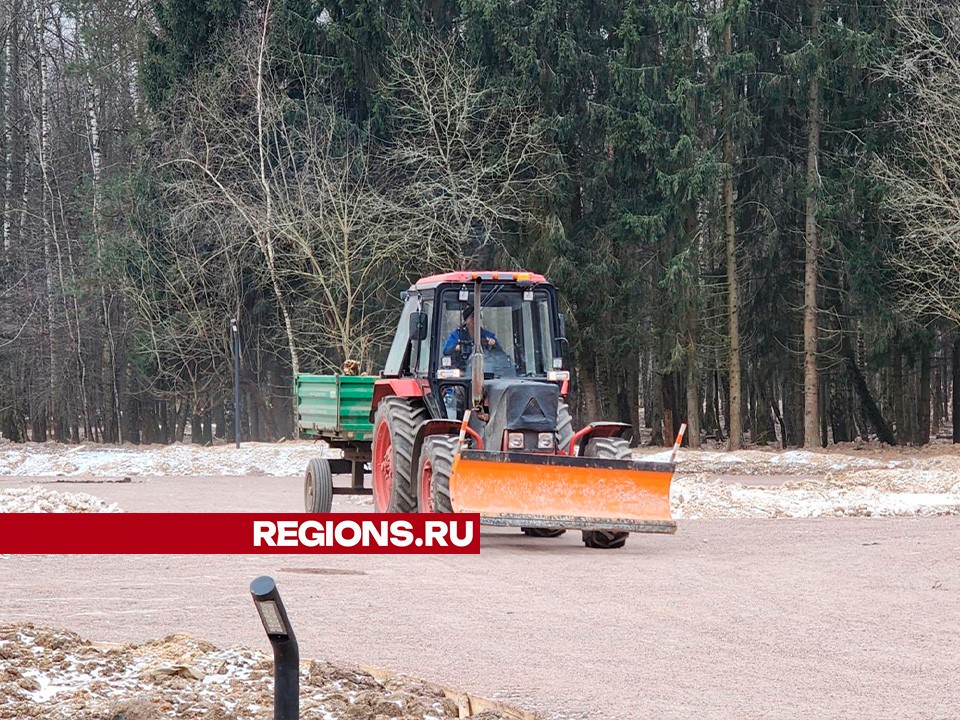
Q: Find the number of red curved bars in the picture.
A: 2